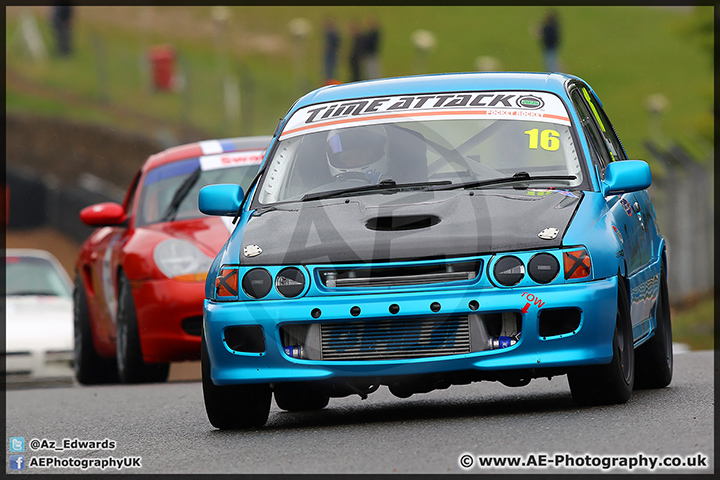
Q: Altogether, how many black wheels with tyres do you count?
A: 6